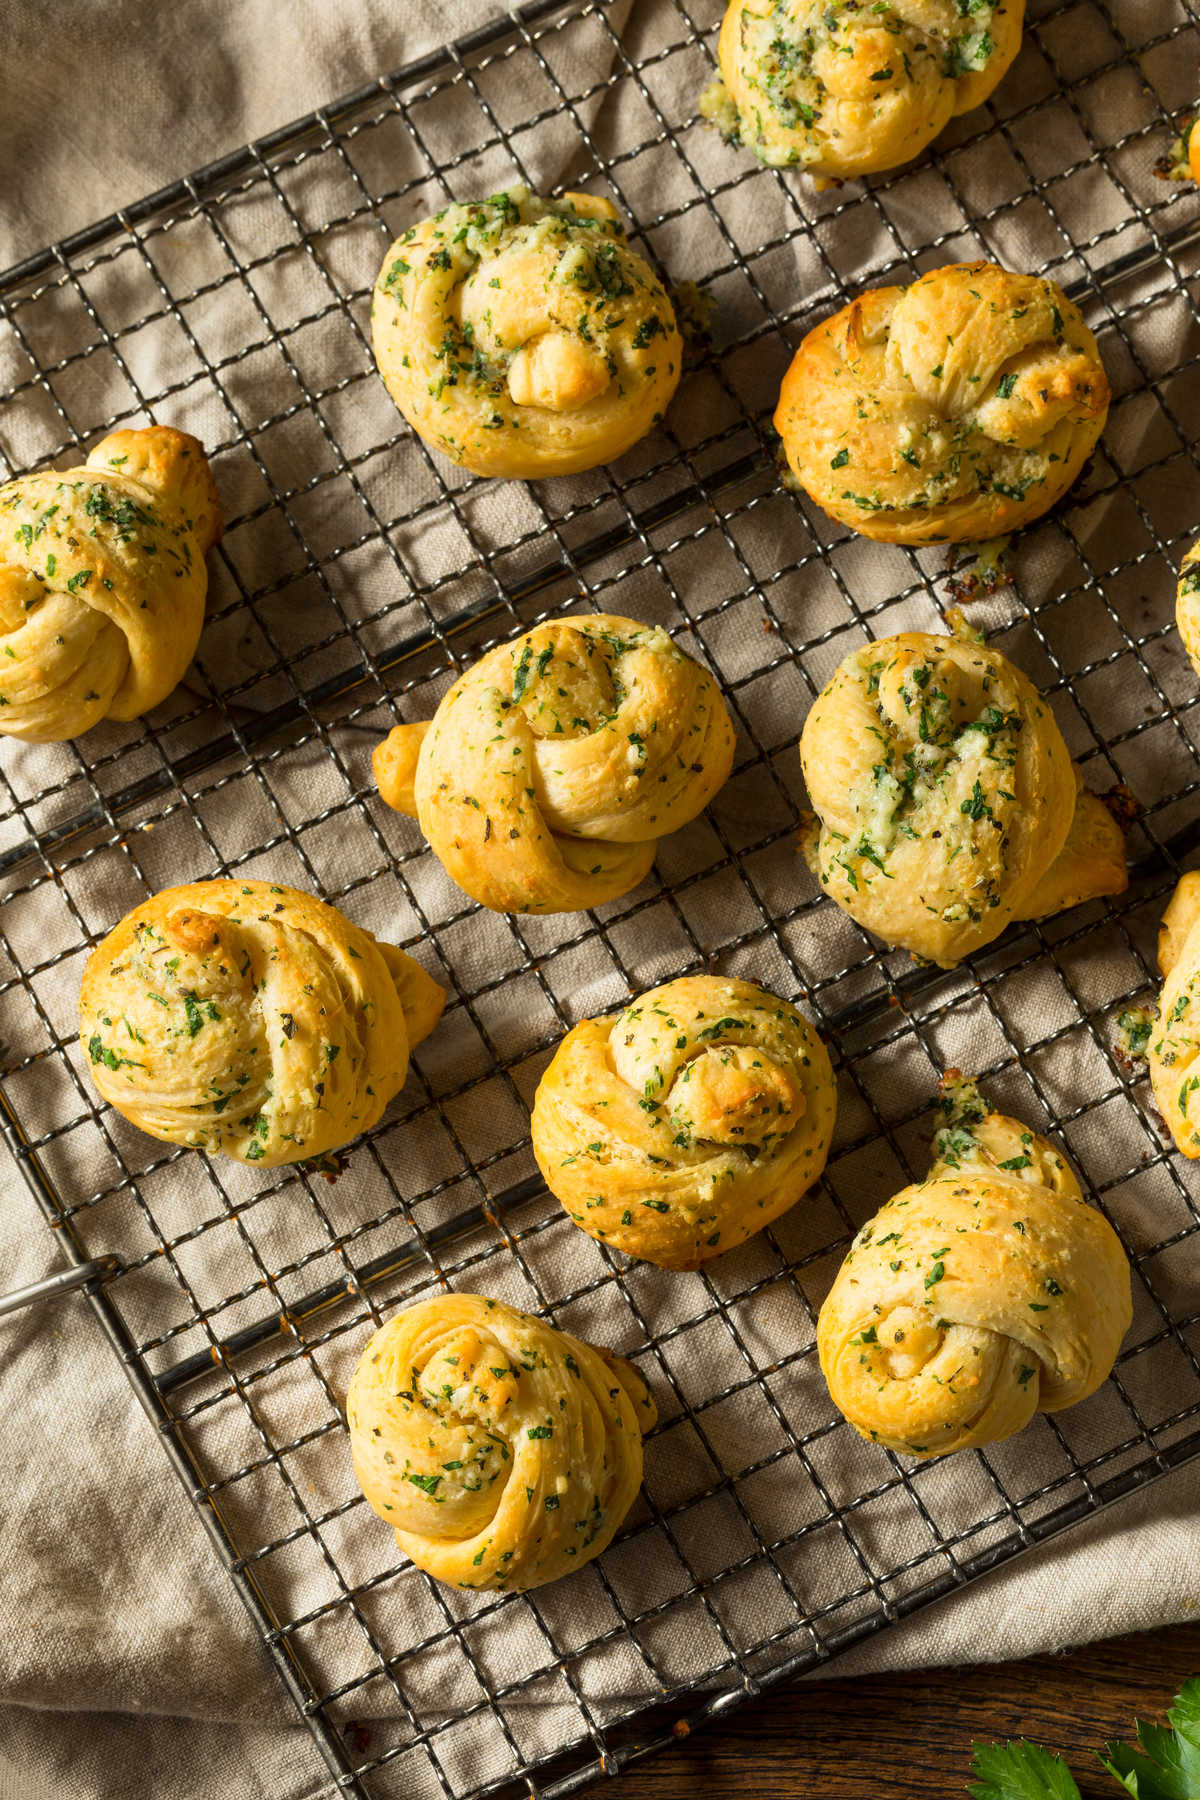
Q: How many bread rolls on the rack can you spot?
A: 13